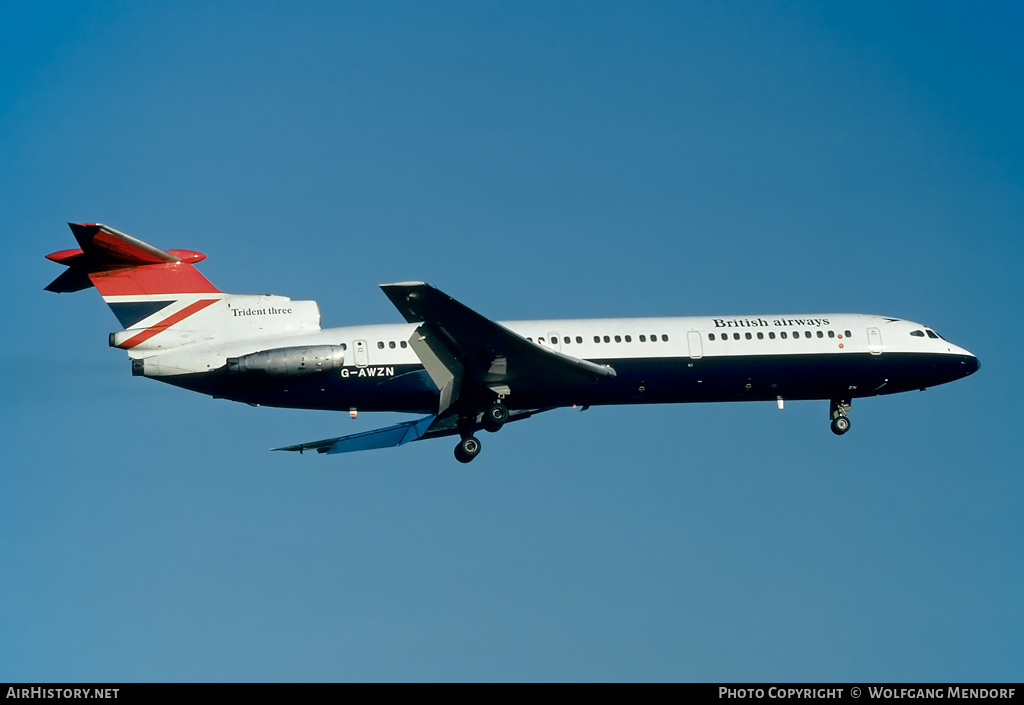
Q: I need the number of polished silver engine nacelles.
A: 1